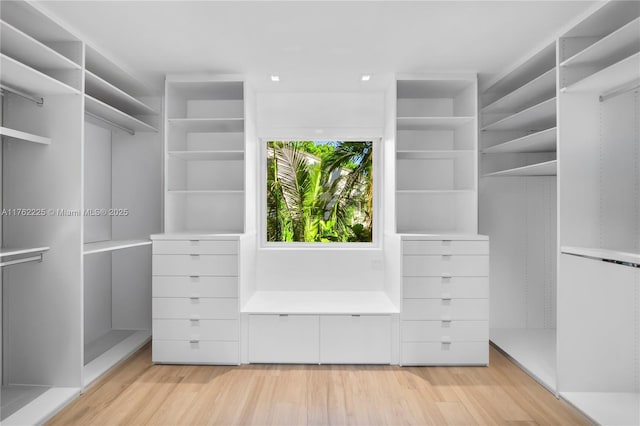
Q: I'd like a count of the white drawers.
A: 14